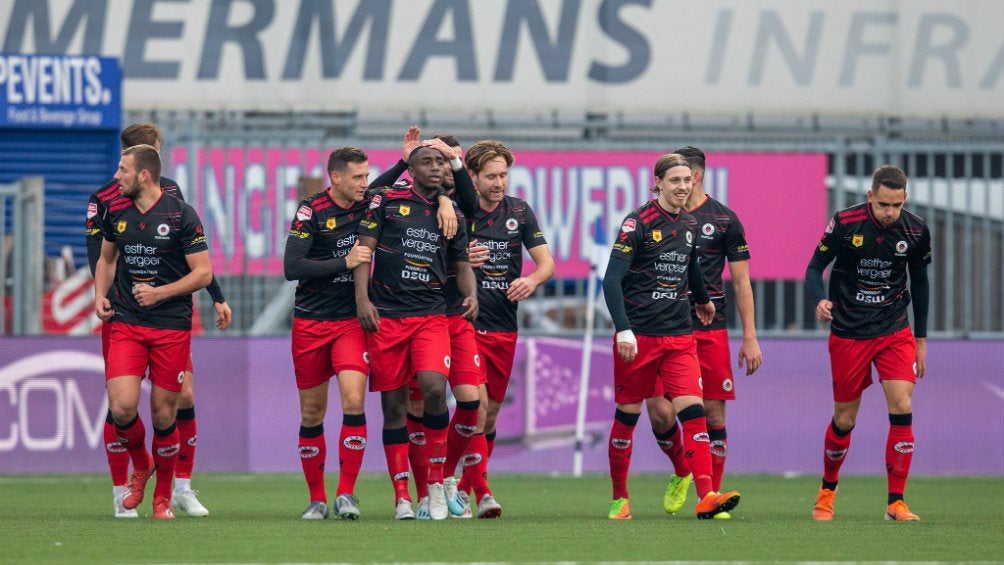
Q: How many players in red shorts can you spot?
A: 9